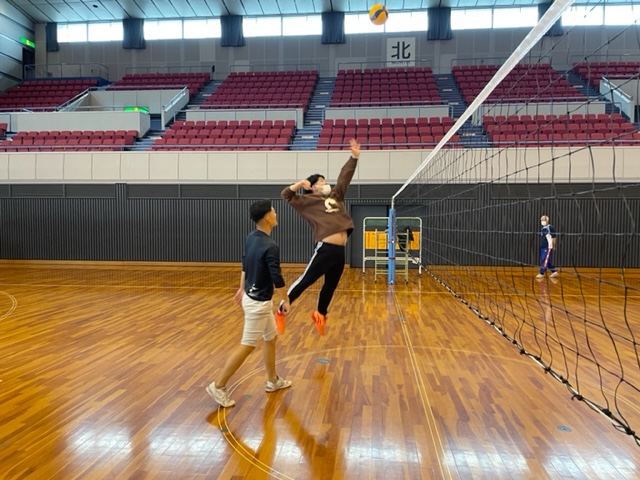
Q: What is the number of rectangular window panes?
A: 12